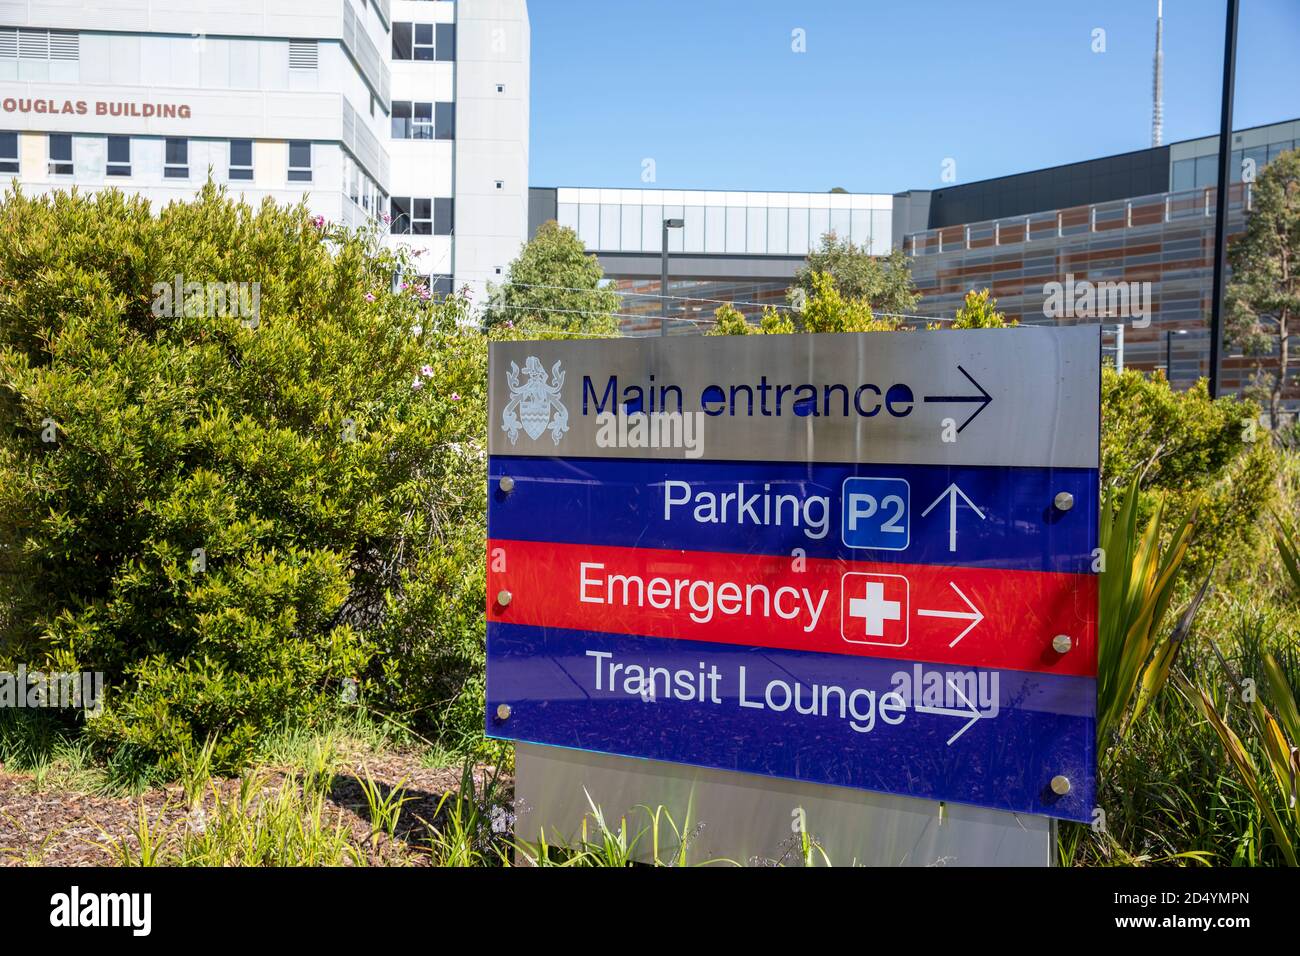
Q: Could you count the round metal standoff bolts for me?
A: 6